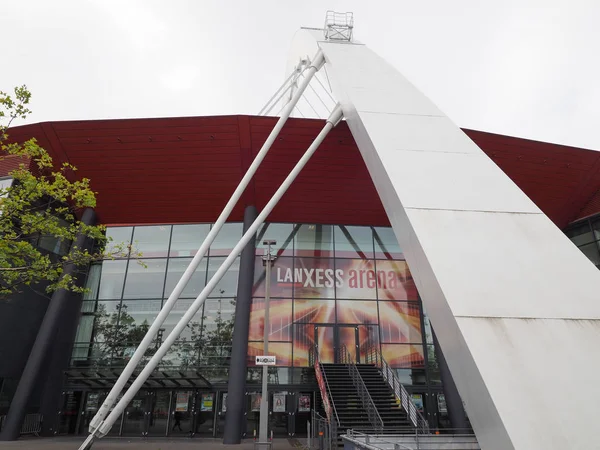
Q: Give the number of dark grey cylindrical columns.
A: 3